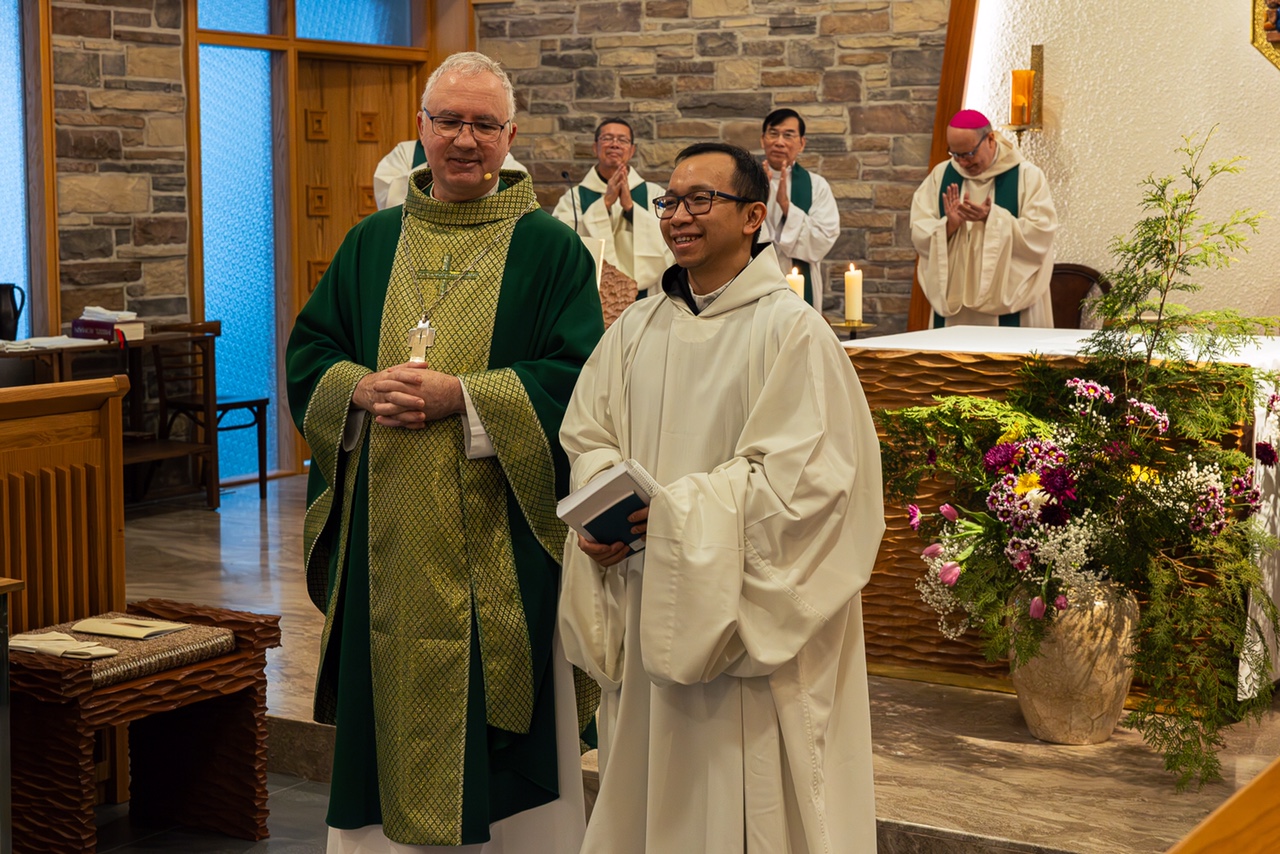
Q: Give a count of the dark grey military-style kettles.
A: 0